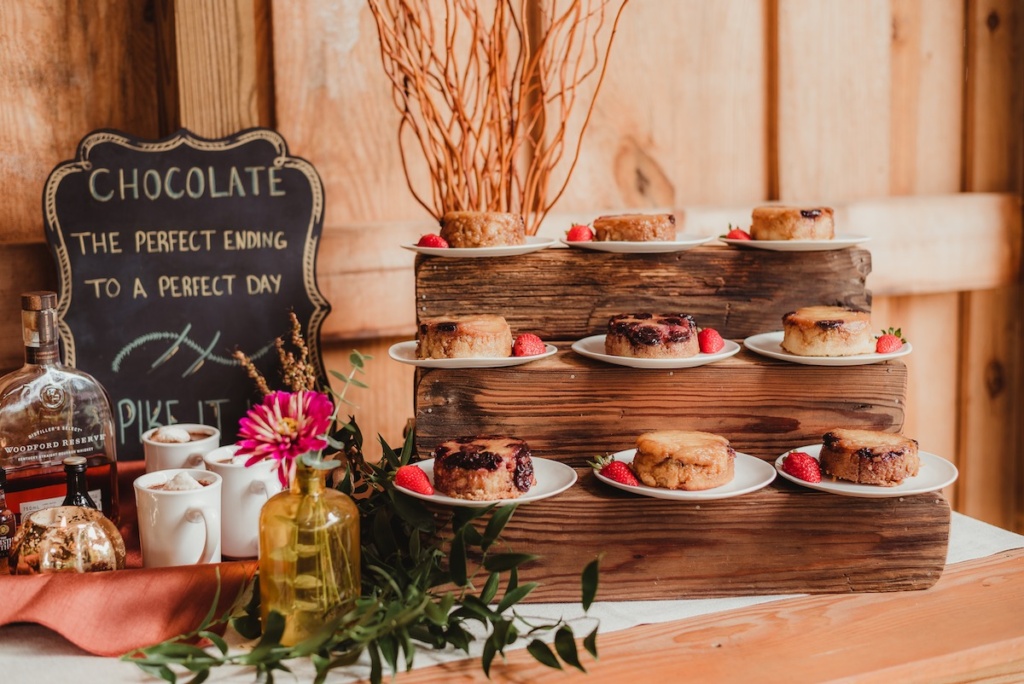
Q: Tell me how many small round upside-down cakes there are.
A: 9